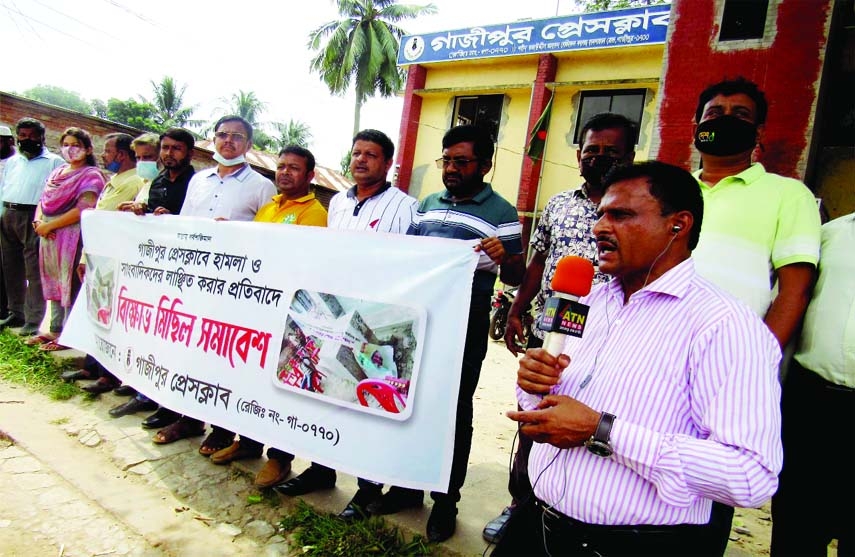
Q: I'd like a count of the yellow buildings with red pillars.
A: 1